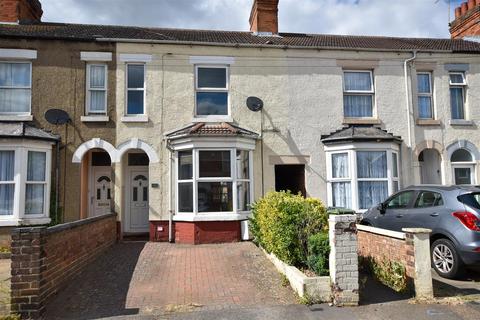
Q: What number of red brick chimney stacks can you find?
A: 3